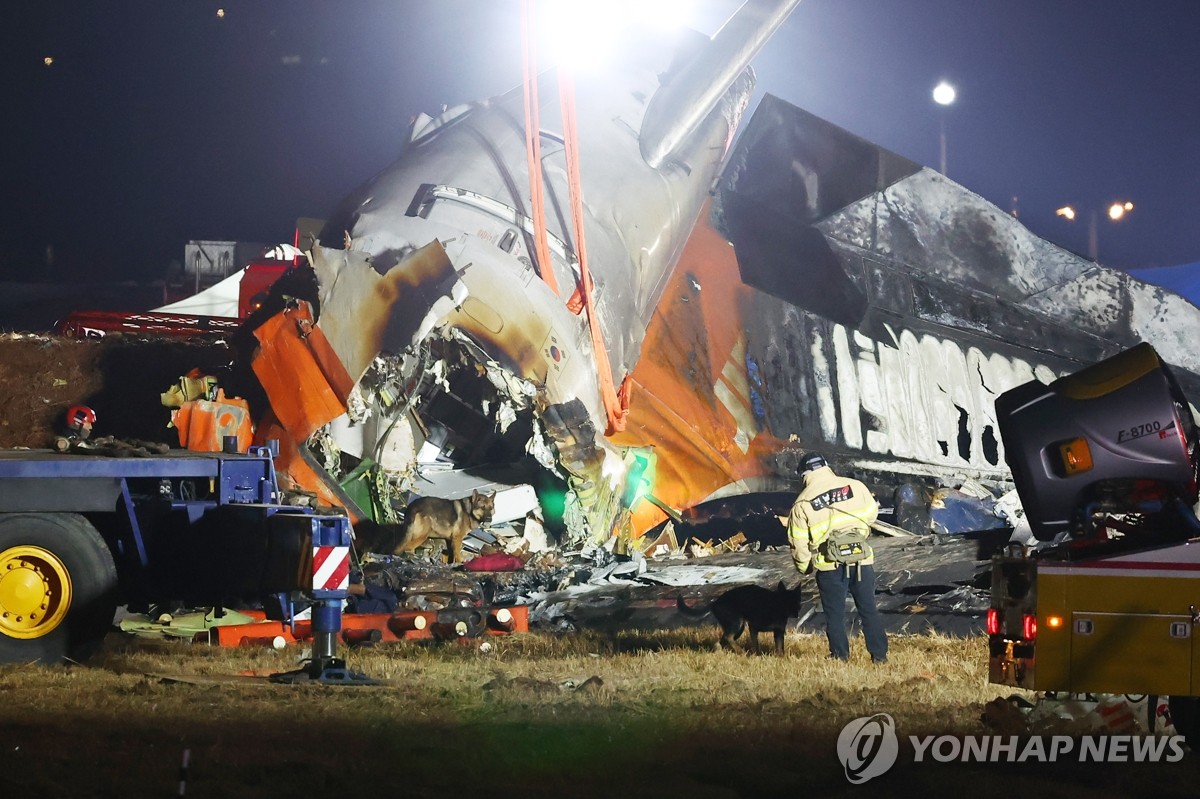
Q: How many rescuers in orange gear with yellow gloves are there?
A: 0